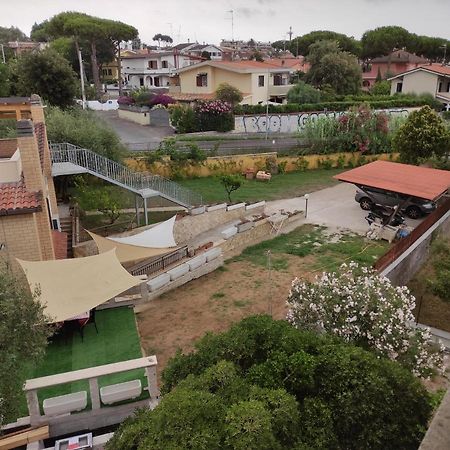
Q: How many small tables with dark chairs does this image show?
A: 1